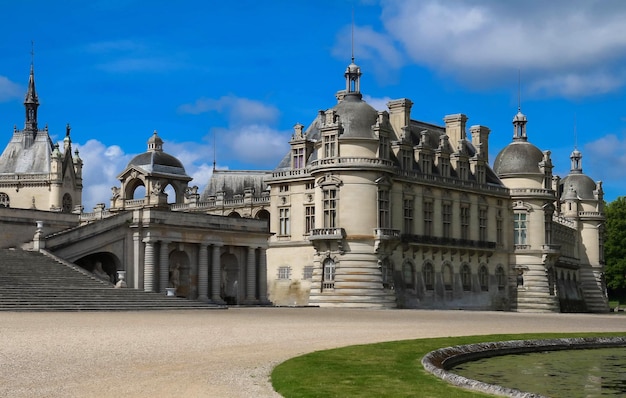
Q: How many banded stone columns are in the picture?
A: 6